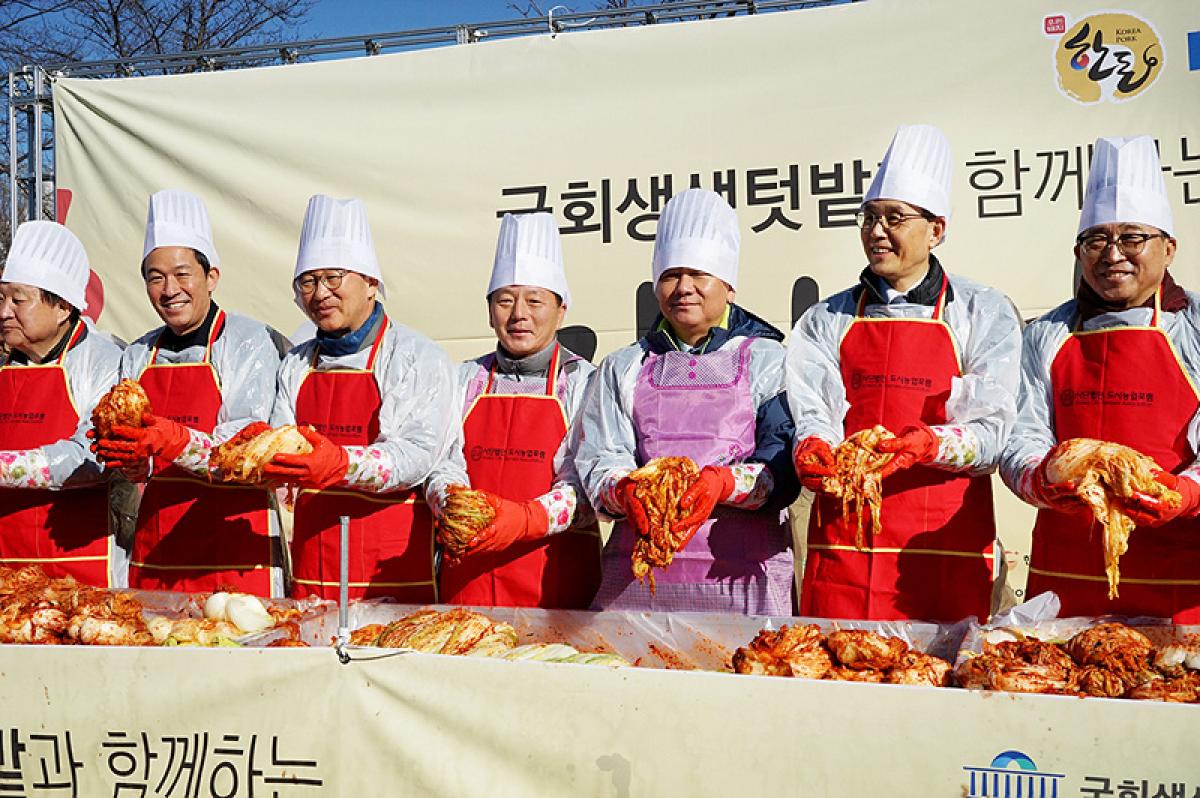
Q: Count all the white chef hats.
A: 7